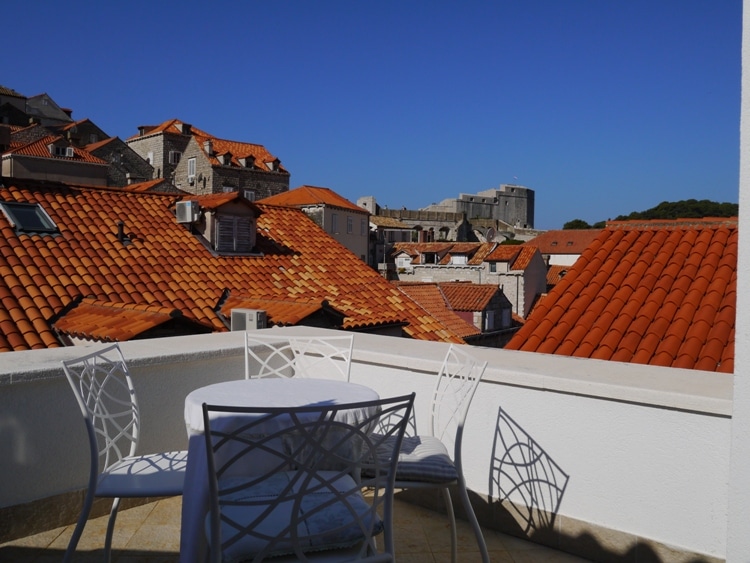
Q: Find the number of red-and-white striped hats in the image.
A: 0